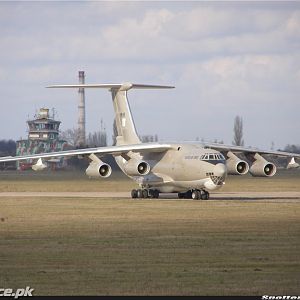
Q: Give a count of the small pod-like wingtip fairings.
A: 2